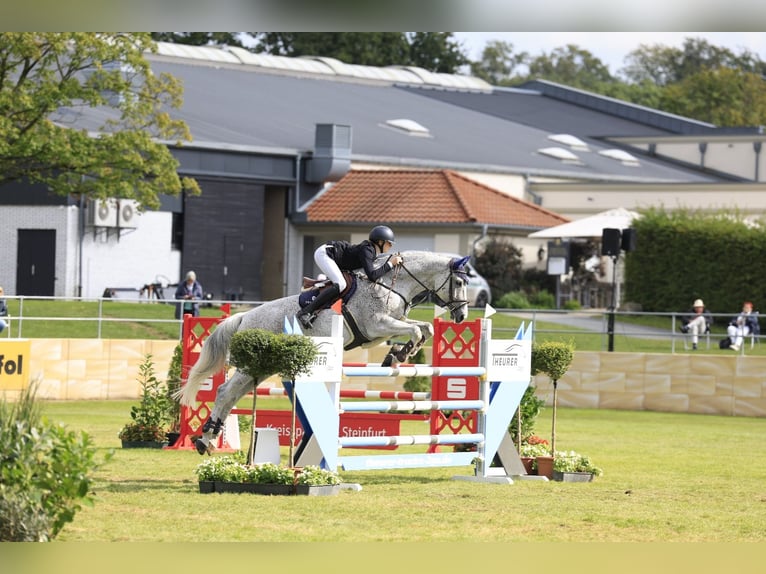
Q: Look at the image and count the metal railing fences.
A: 1